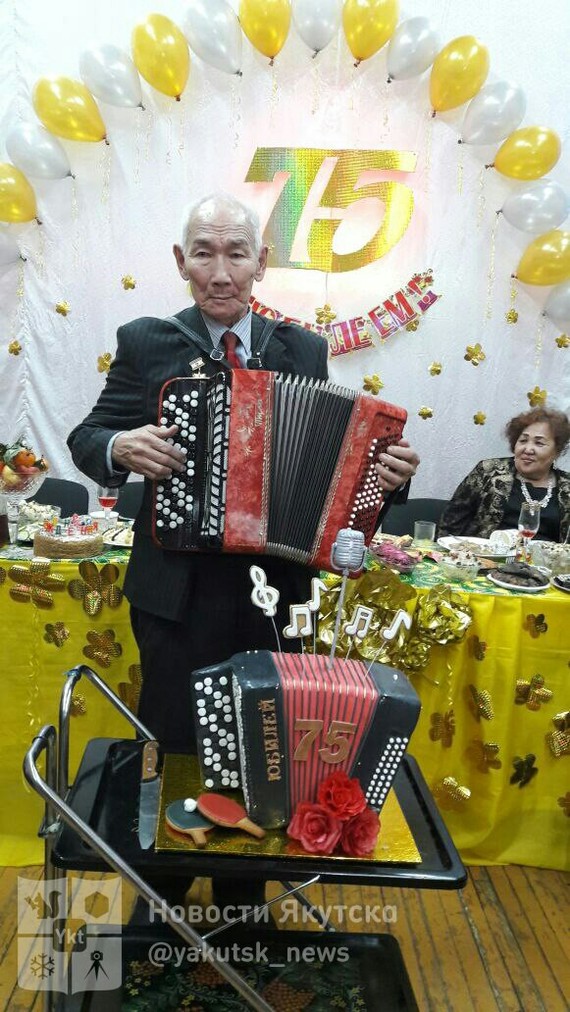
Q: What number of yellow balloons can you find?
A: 8